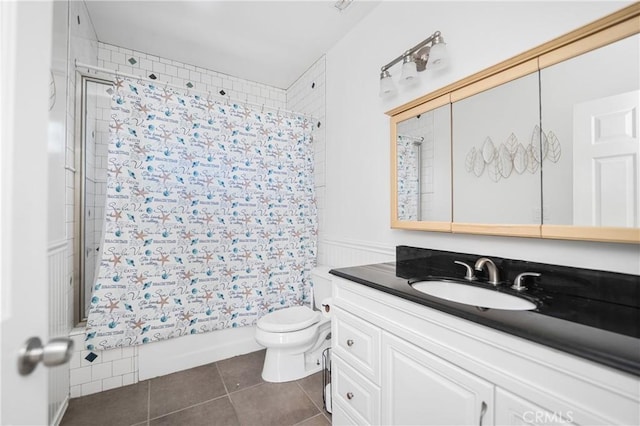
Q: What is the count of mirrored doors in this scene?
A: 3